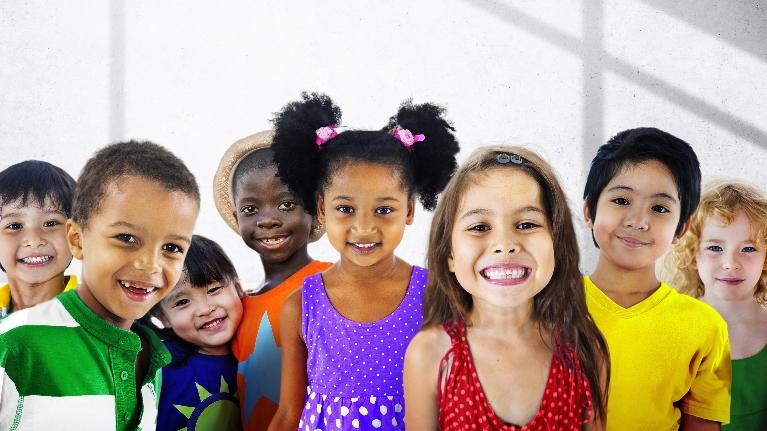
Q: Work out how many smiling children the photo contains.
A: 8